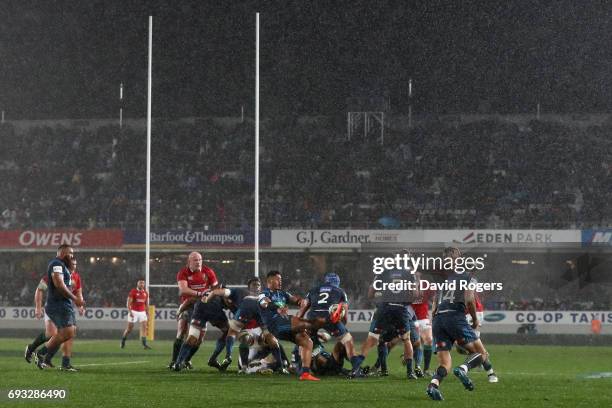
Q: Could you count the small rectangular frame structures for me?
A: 1